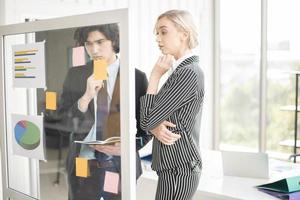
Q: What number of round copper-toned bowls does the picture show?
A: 0